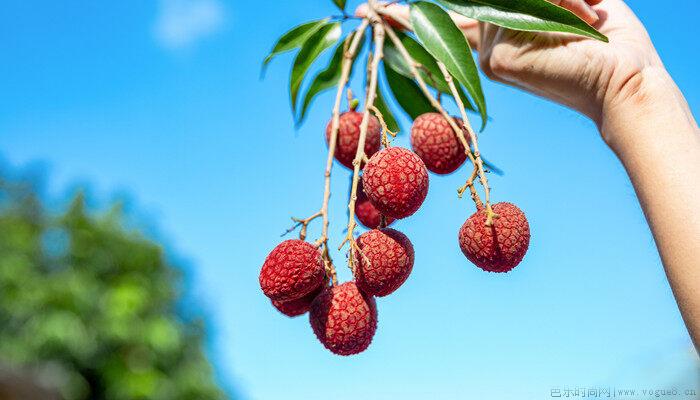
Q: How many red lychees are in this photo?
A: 9